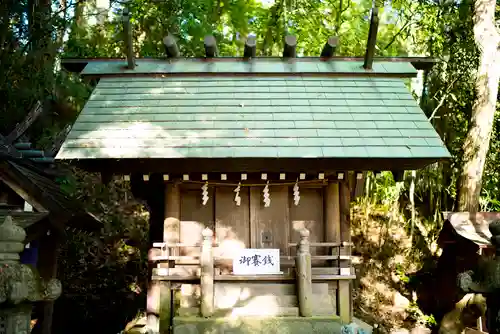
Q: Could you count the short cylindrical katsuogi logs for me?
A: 5